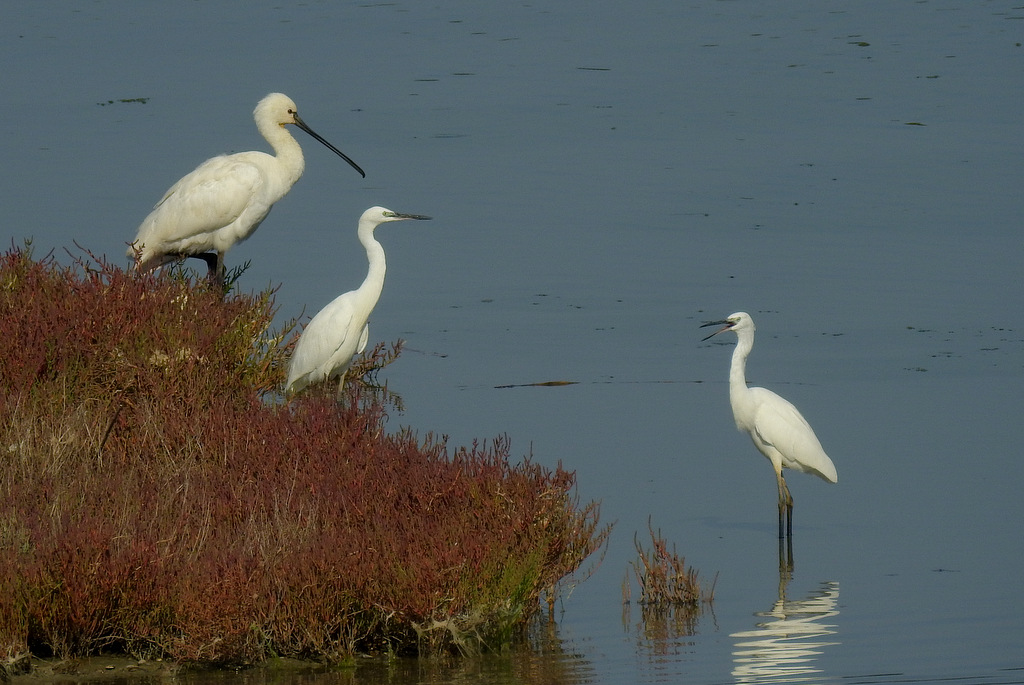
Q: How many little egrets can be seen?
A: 2